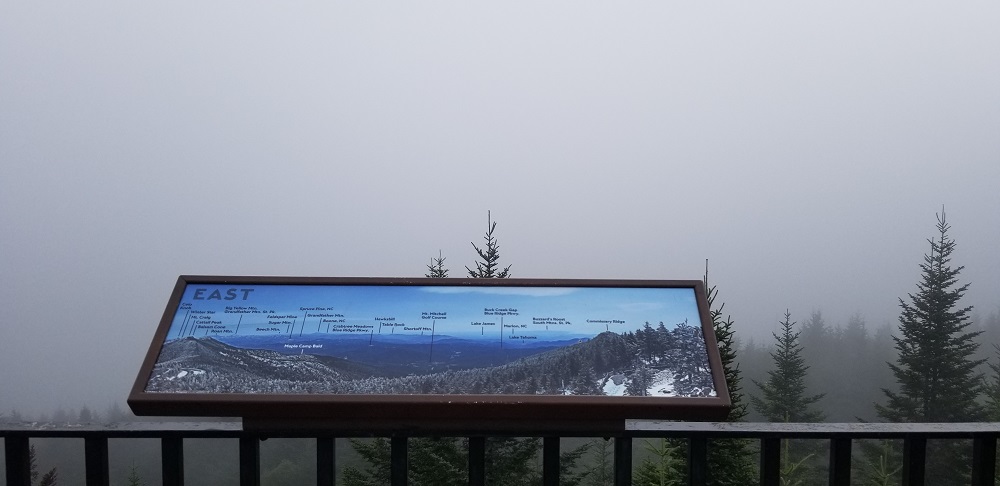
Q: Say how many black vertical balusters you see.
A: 14